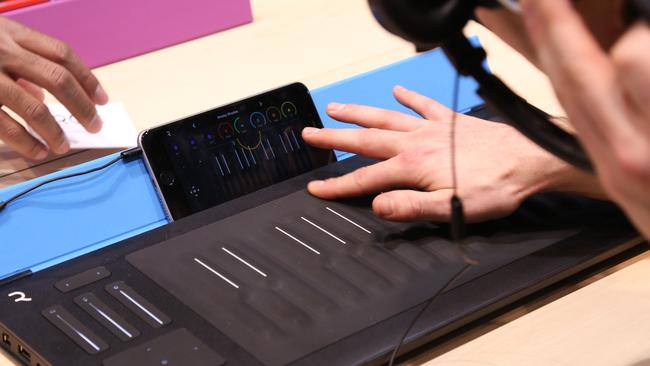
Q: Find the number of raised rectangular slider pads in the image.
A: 3